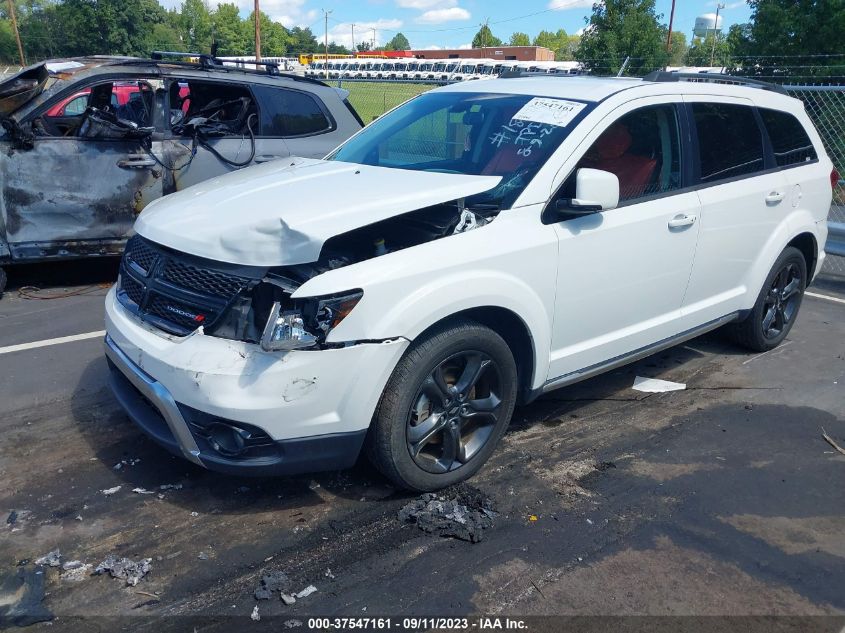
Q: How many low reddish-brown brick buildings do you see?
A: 1